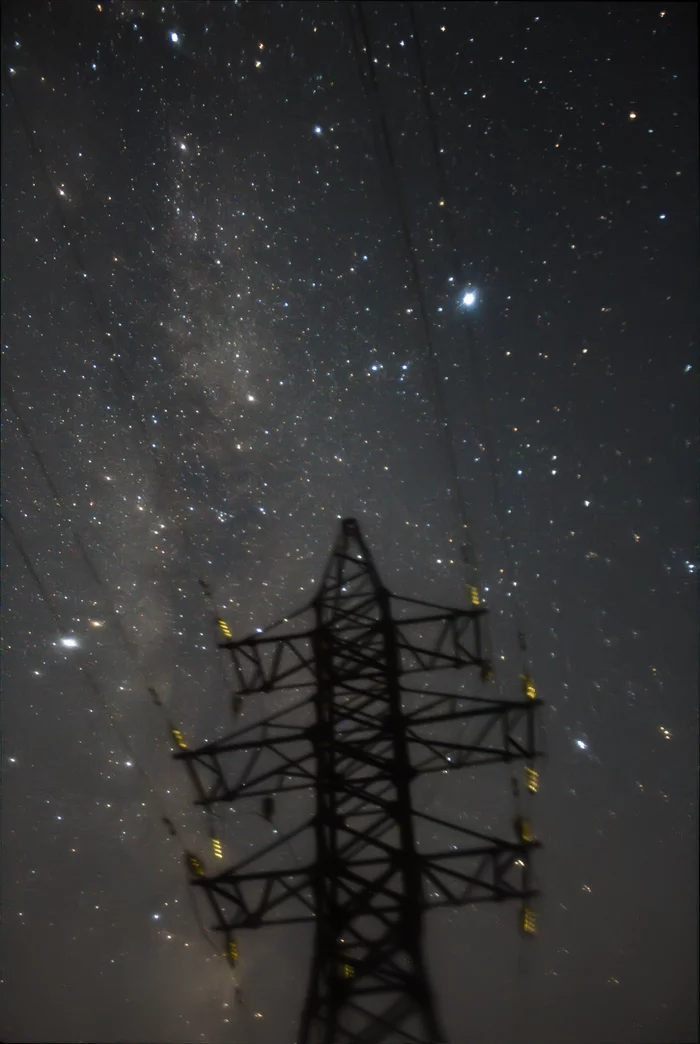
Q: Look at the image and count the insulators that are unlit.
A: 2